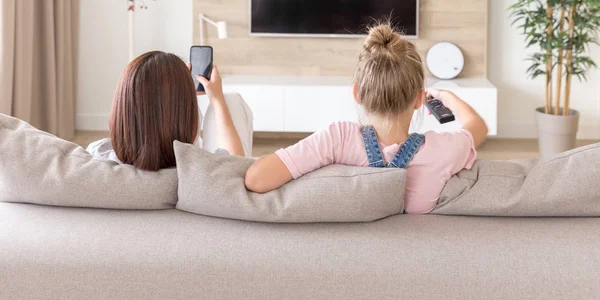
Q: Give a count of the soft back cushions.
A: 3